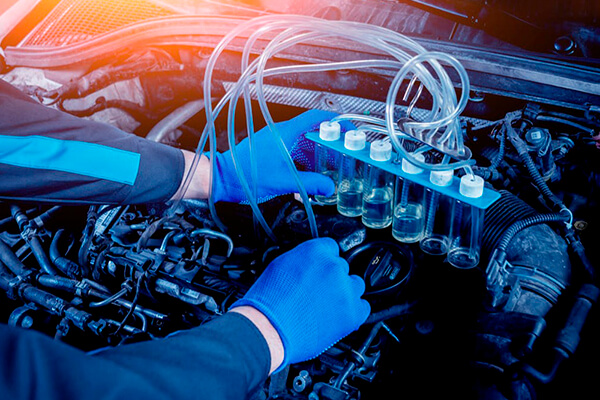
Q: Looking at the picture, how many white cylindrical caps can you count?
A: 6